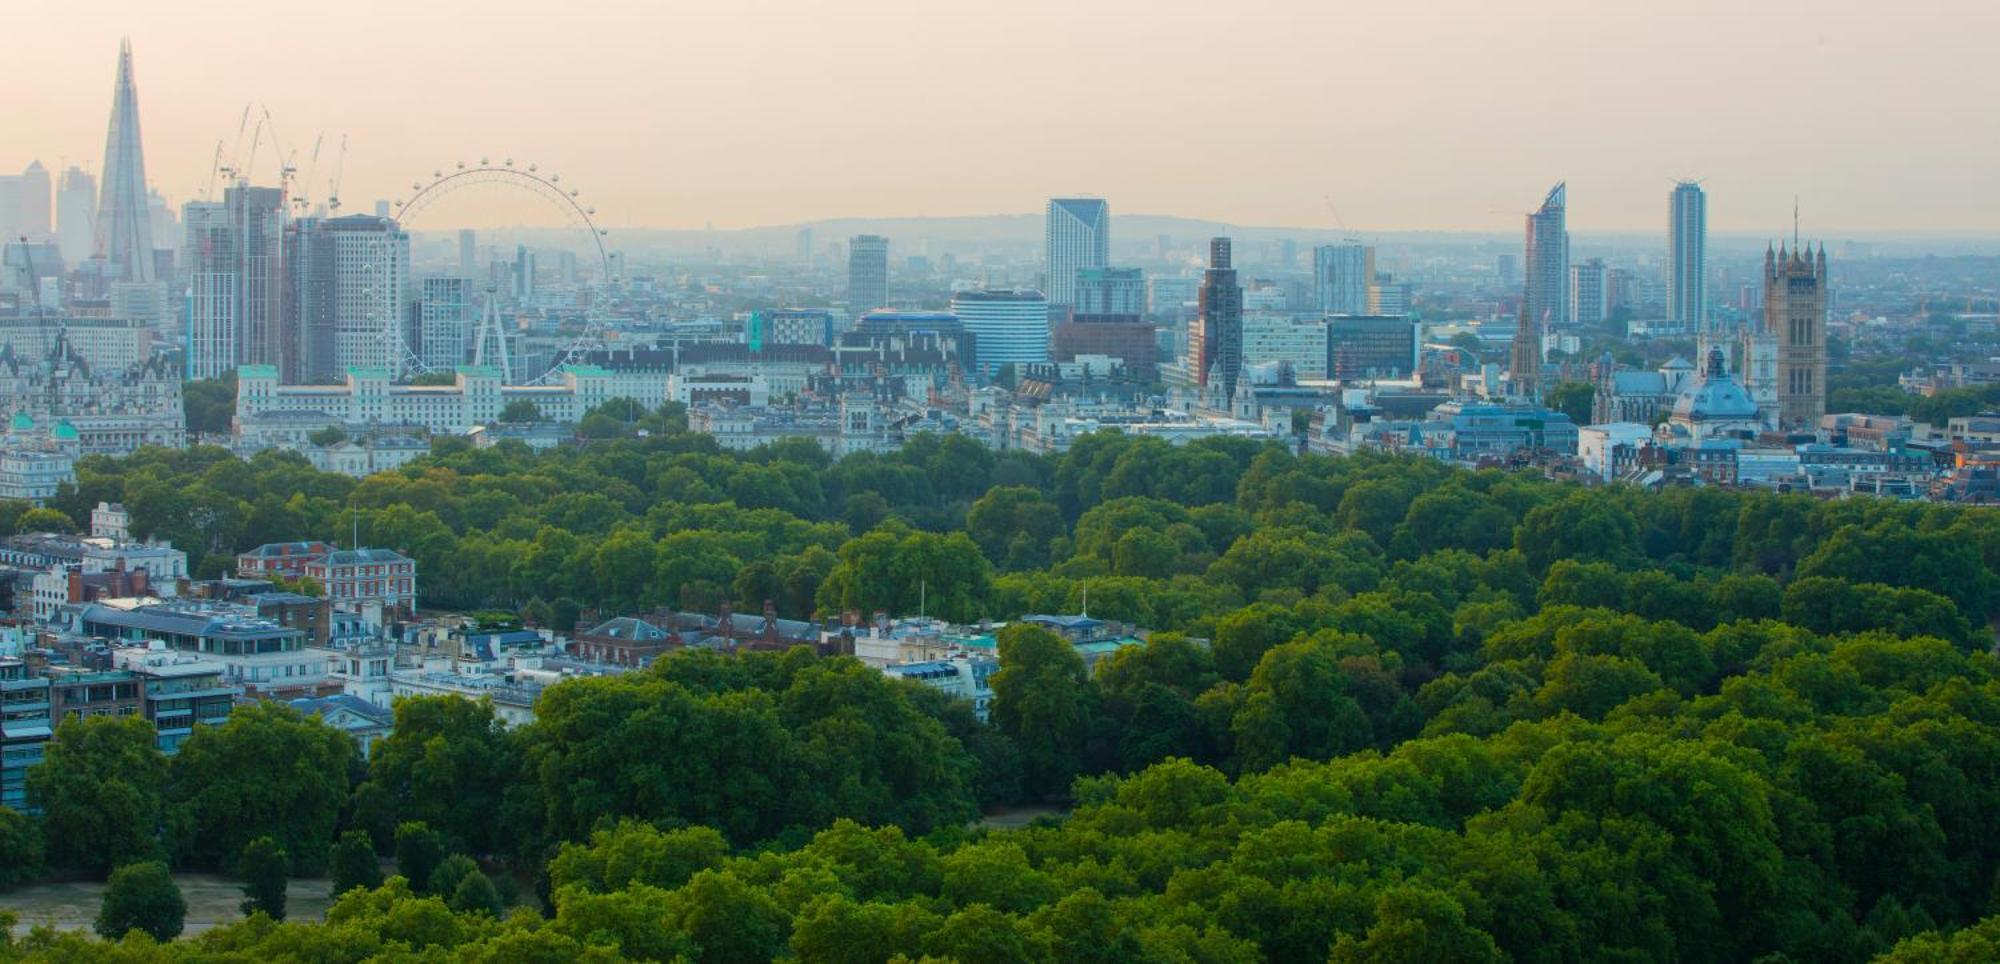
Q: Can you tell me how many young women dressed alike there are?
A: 0